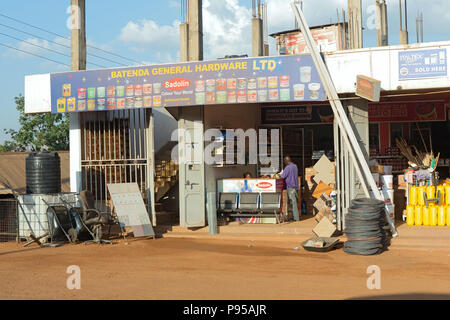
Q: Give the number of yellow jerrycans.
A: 11